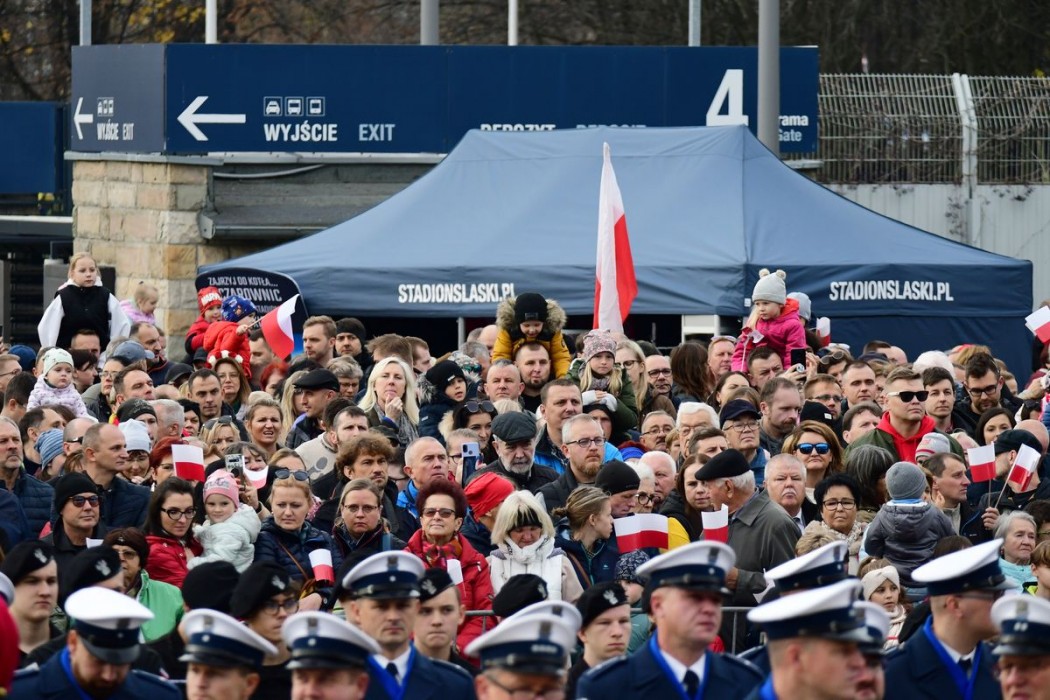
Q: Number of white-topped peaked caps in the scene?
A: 13